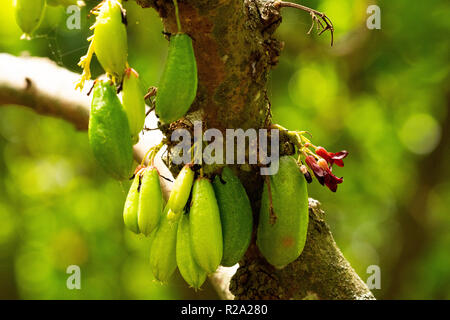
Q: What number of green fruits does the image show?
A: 13